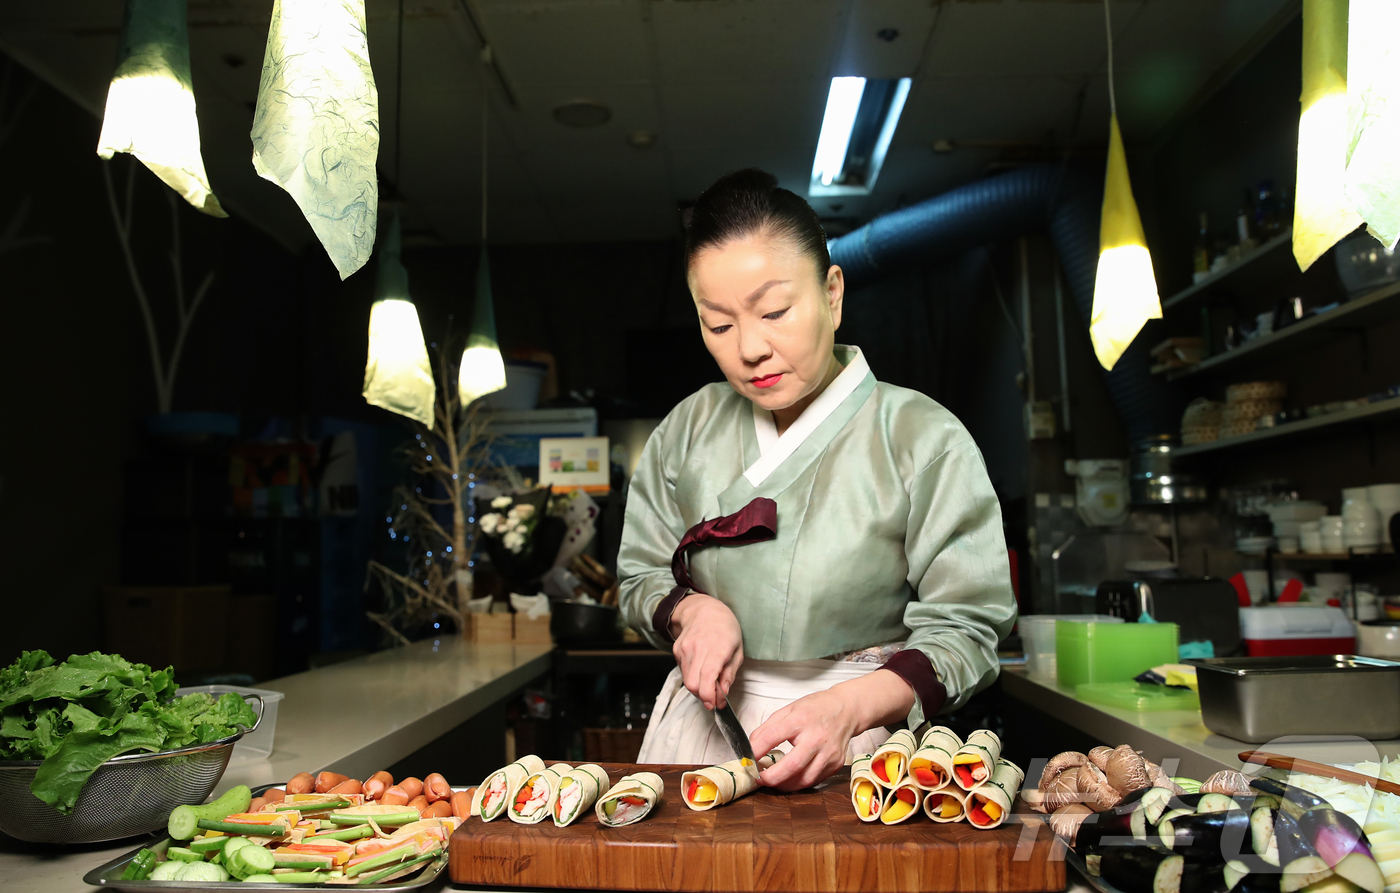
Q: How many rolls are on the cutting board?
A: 12